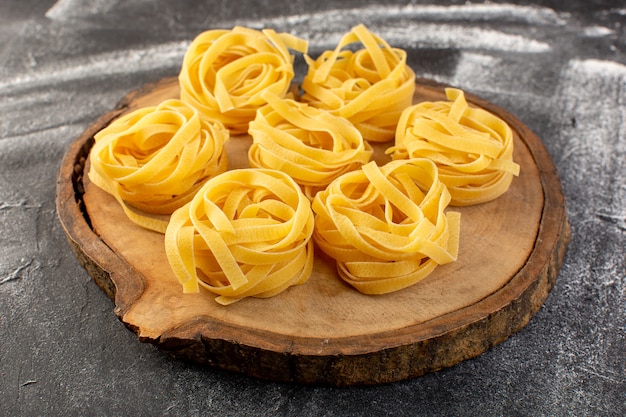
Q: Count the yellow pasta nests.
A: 7